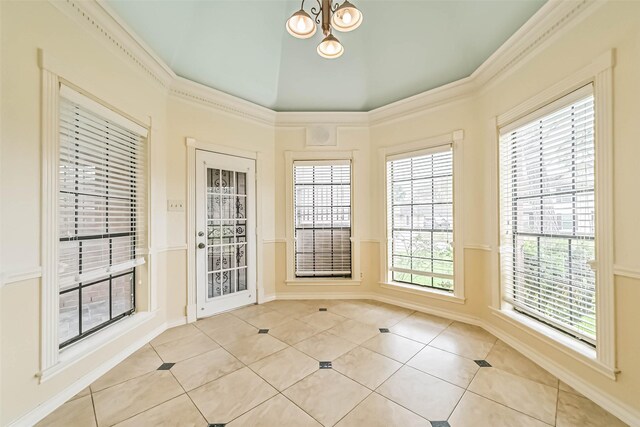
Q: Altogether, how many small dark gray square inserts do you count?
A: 8